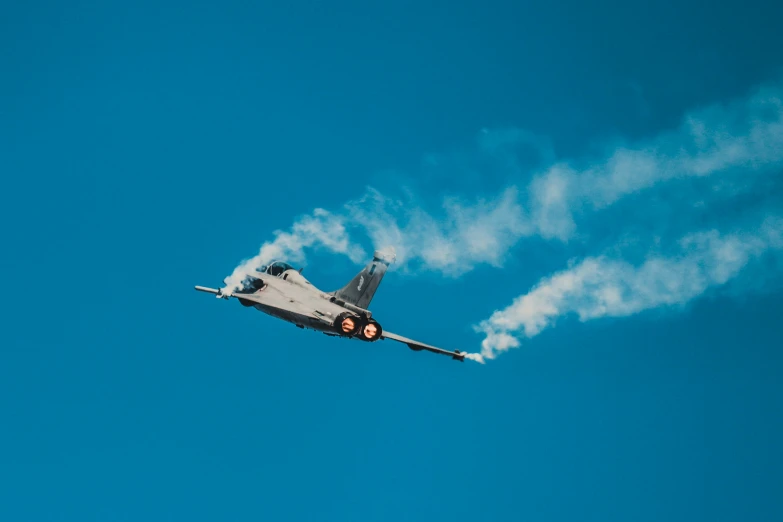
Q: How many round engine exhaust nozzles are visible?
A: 2